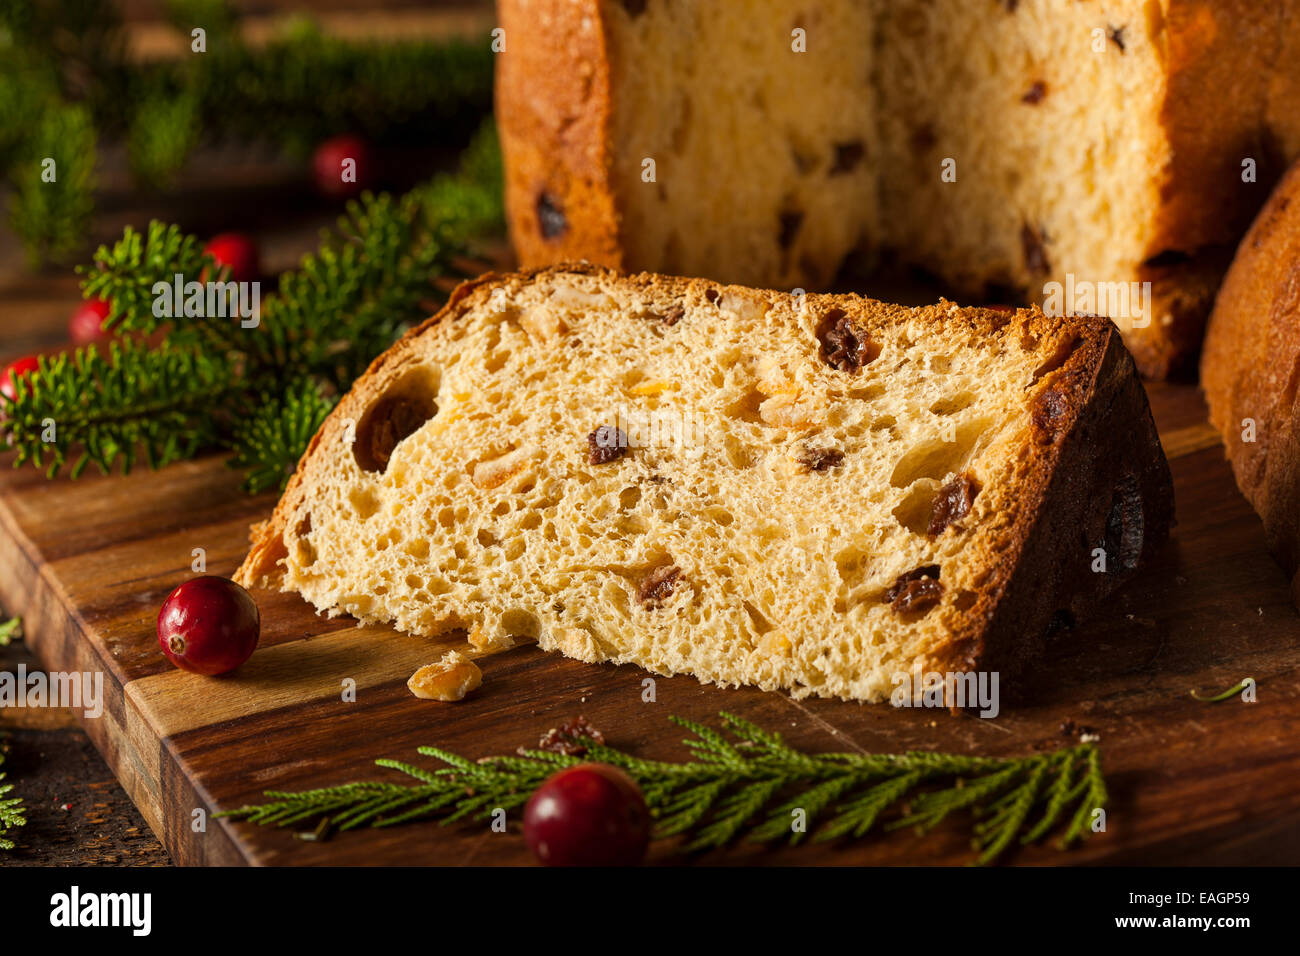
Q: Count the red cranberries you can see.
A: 6